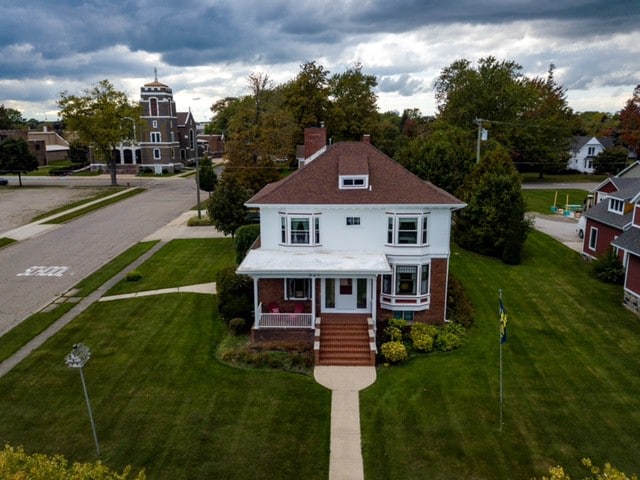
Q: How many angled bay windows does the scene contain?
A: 3